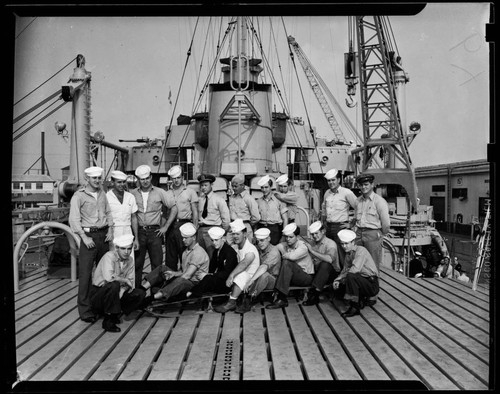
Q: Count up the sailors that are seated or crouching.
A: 8